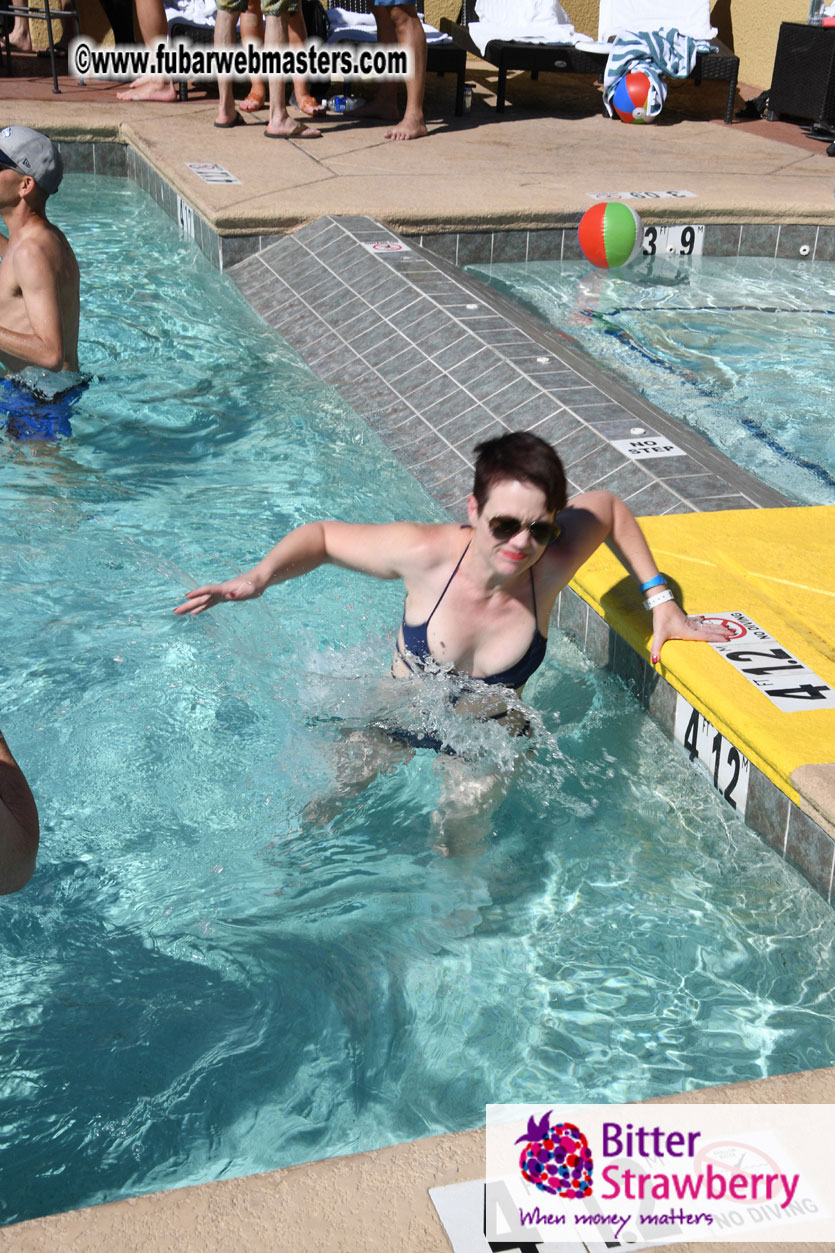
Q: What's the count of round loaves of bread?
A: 0